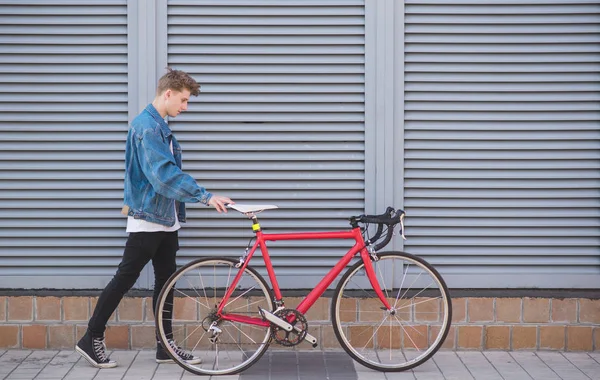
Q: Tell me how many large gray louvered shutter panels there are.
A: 3